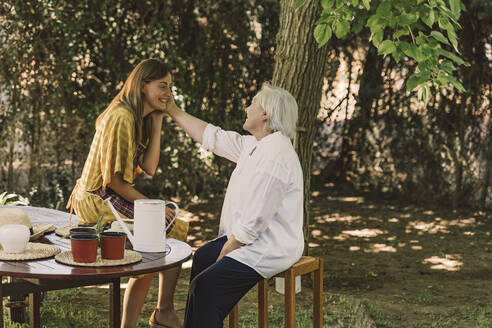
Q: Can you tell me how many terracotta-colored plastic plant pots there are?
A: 3